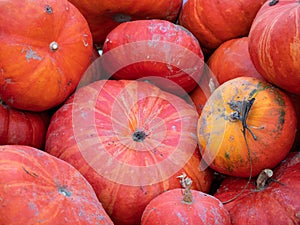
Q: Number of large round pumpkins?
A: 12